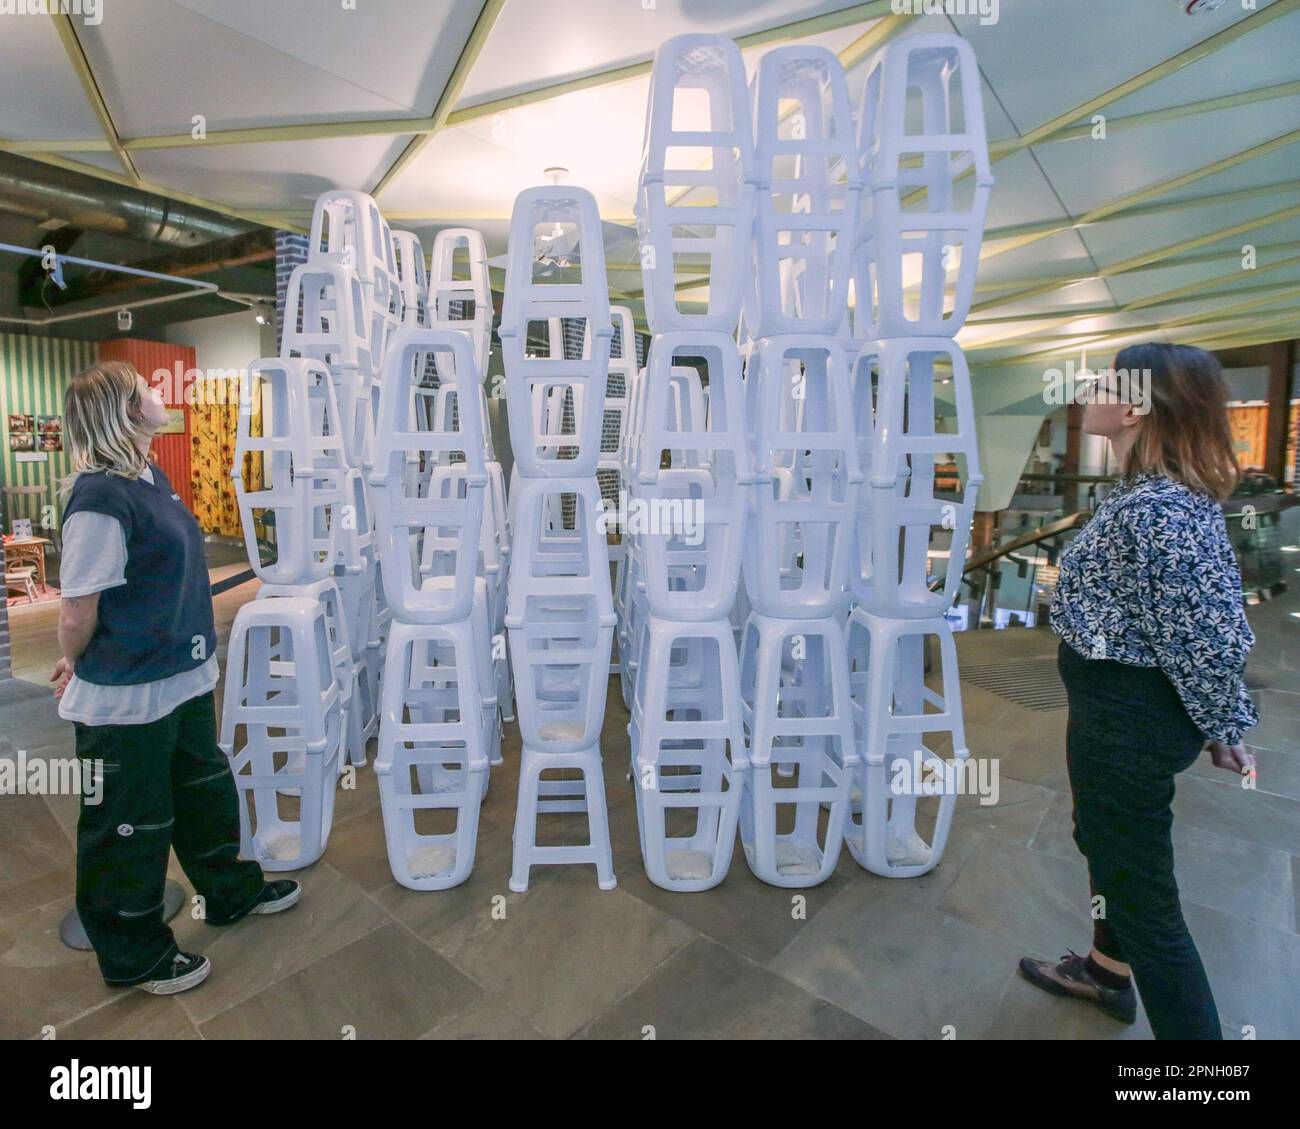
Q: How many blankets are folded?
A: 0